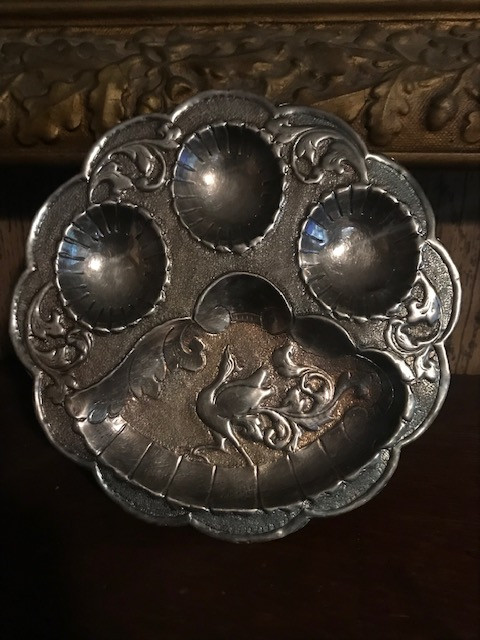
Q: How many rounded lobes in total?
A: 12